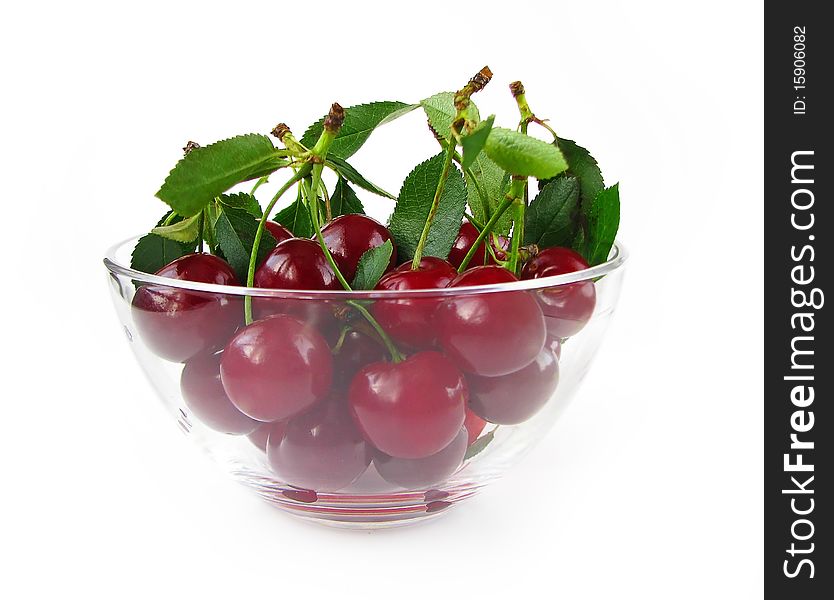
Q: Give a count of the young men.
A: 0